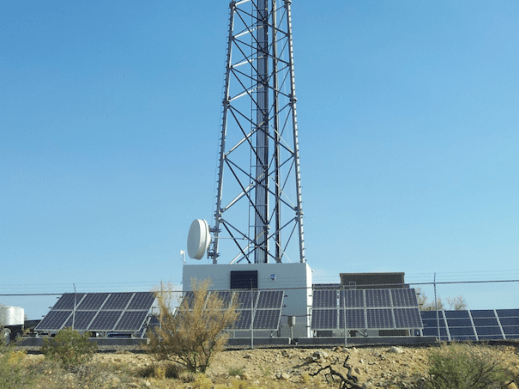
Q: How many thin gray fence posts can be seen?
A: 5